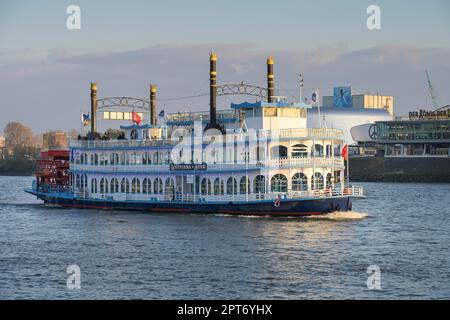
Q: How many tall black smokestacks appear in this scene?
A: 4